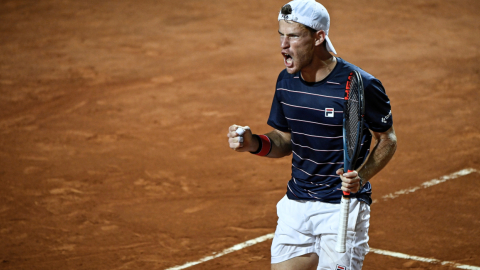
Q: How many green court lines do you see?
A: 0